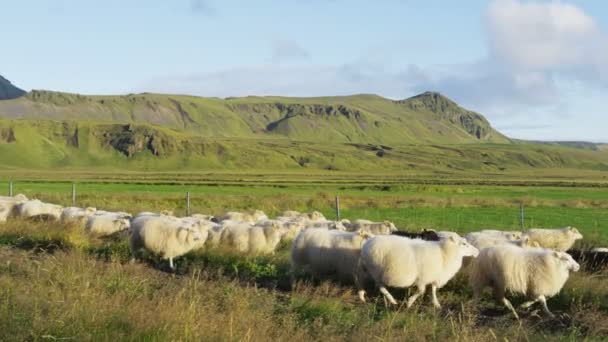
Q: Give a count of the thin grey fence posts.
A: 5